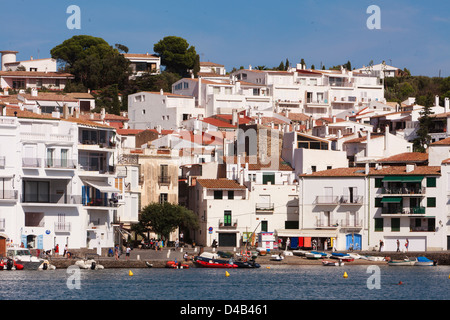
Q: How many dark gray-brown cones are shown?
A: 0